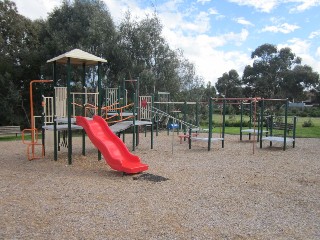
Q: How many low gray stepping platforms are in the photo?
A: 3